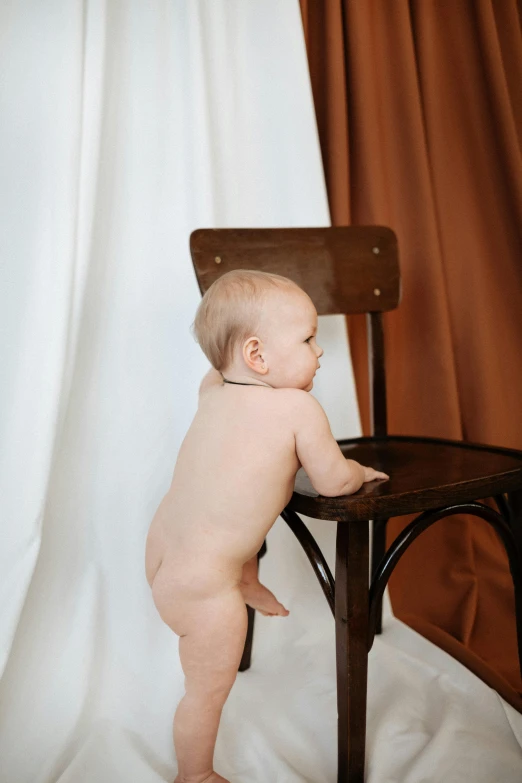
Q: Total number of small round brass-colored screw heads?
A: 3